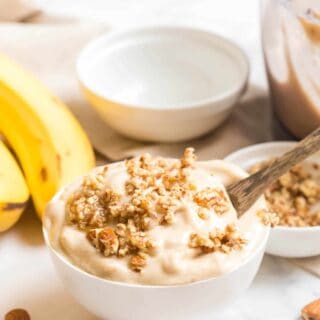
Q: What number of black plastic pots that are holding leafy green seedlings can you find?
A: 0